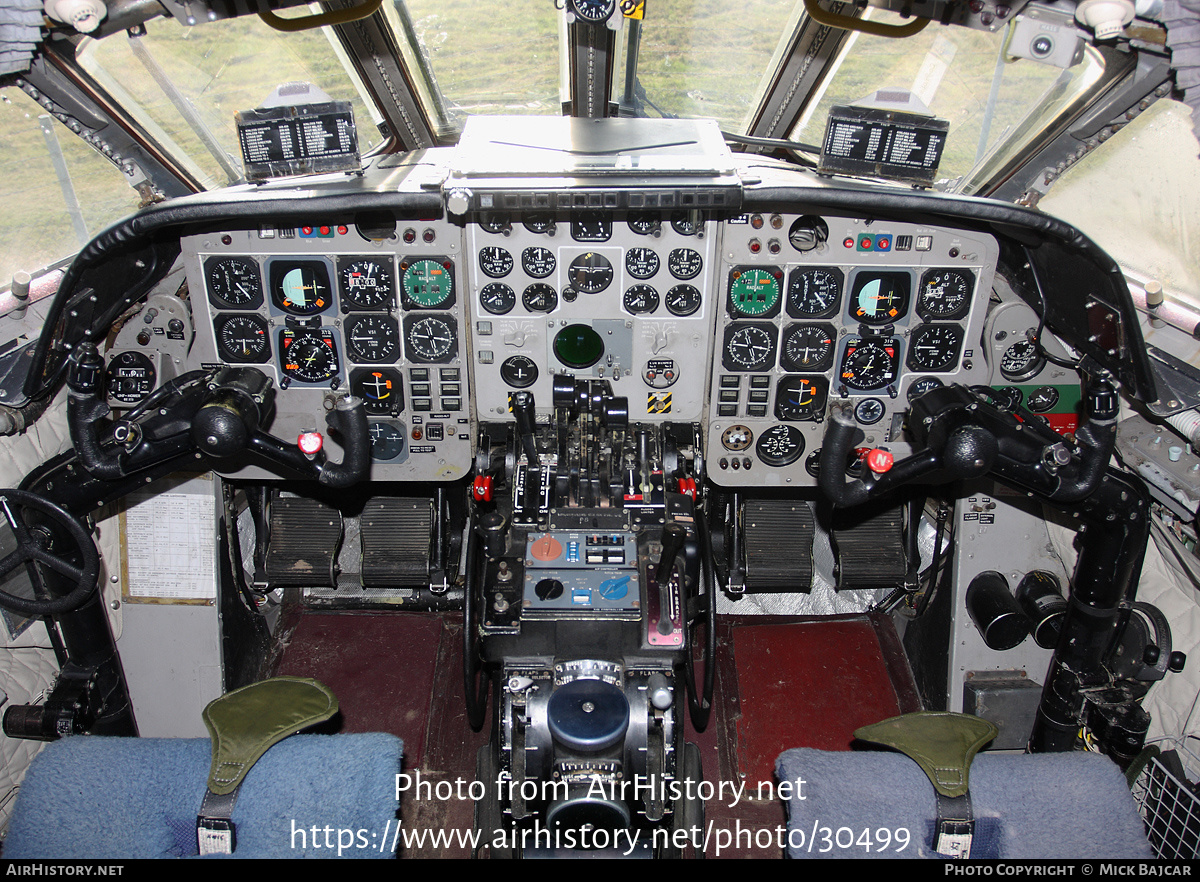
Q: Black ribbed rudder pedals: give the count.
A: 4